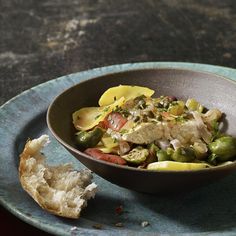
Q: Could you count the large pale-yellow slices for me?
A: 3